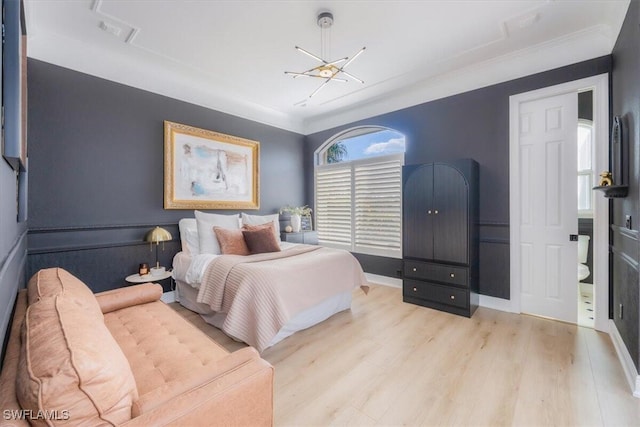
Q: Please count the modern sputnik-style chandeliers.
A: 1